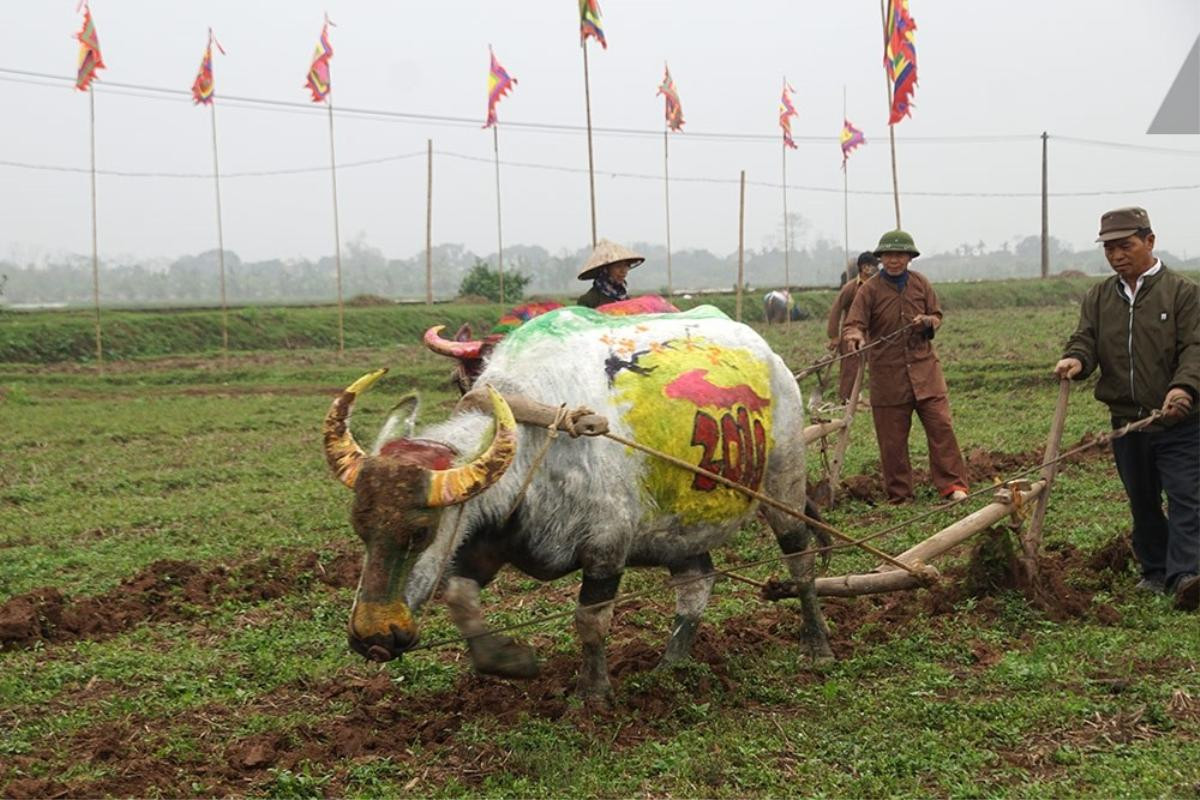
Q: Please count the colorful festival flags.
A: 9